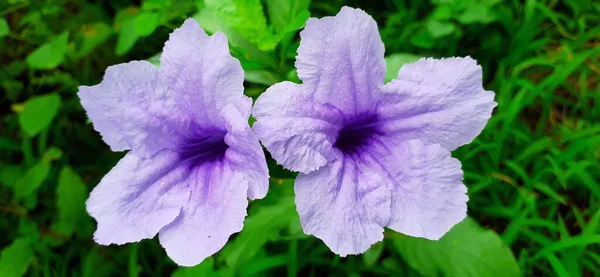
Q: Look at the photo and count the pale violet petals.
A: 10